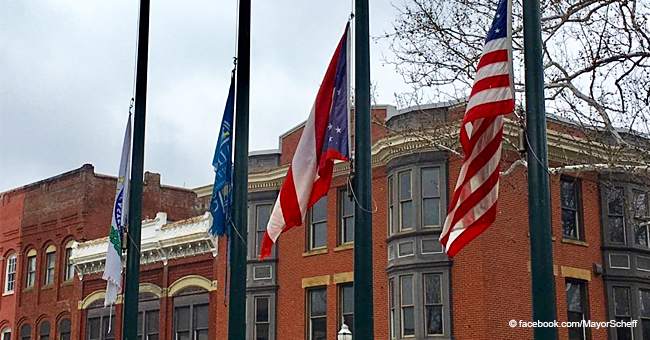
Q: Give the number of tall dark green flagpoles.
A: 4